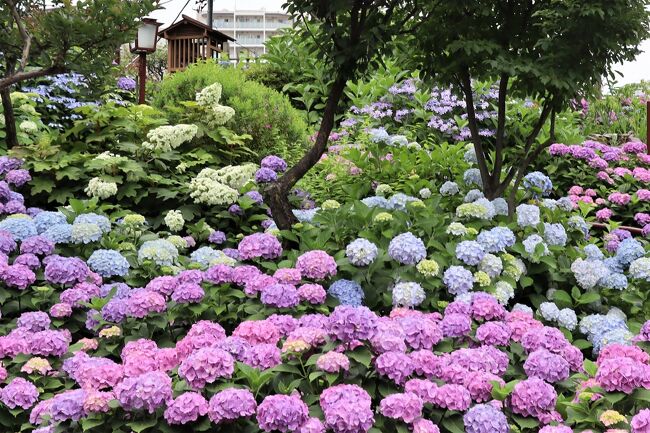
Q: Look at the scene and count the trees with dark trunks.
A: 3